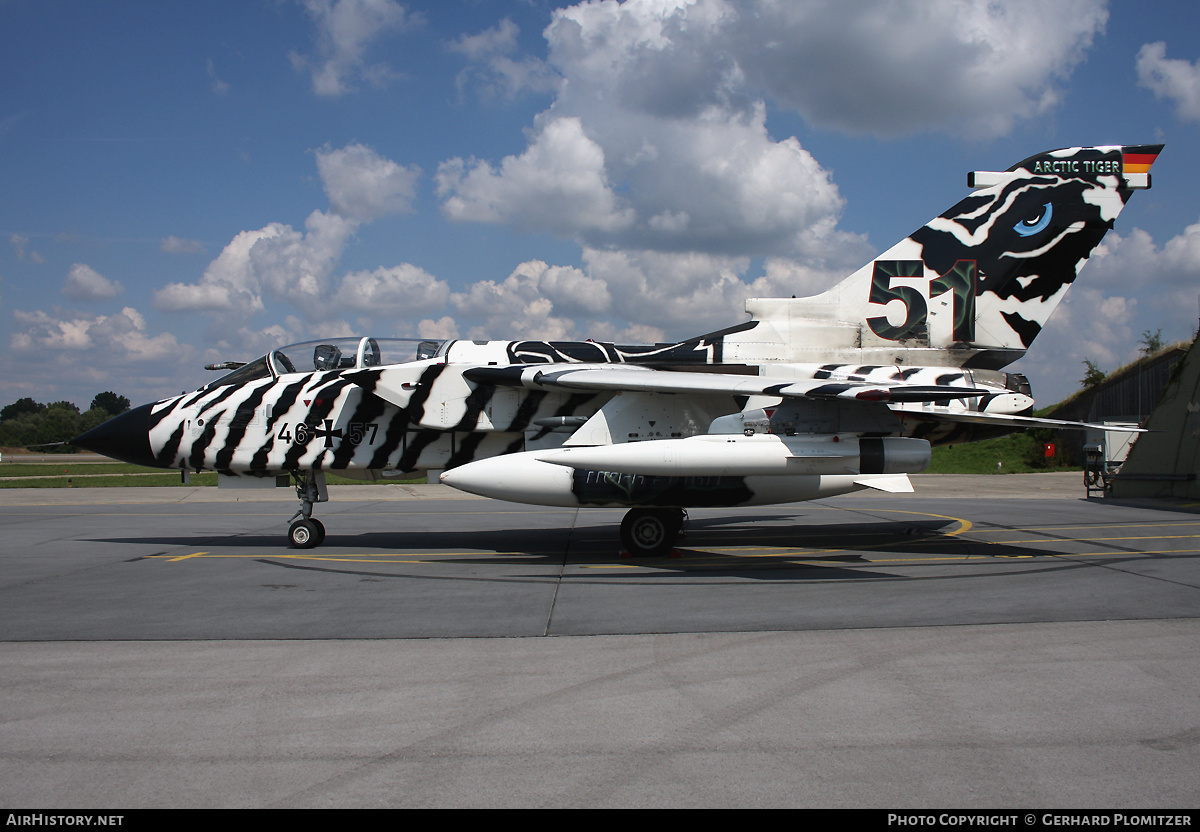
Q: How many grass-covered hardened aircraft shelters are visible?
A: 1